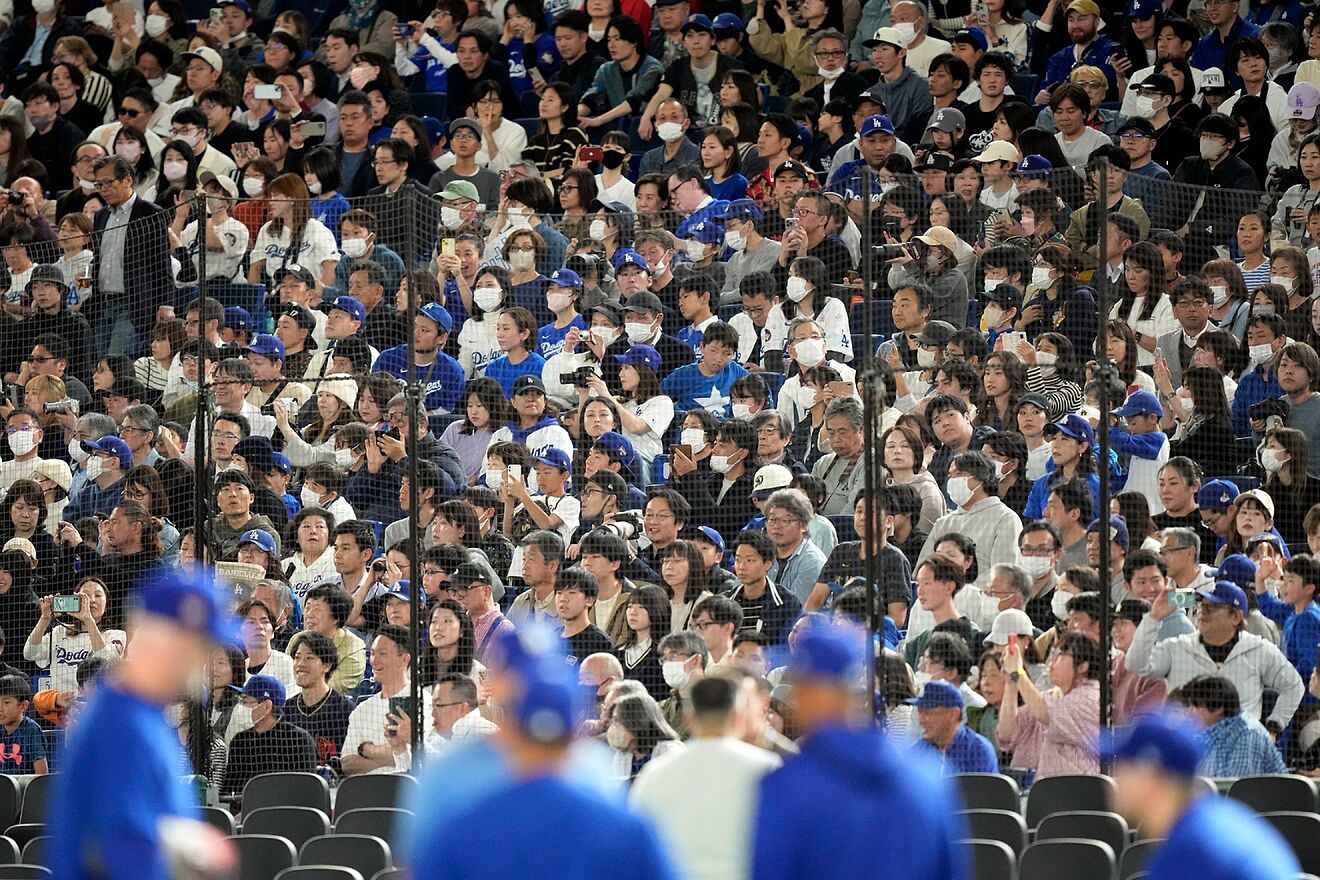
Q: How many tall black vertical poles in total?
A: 4